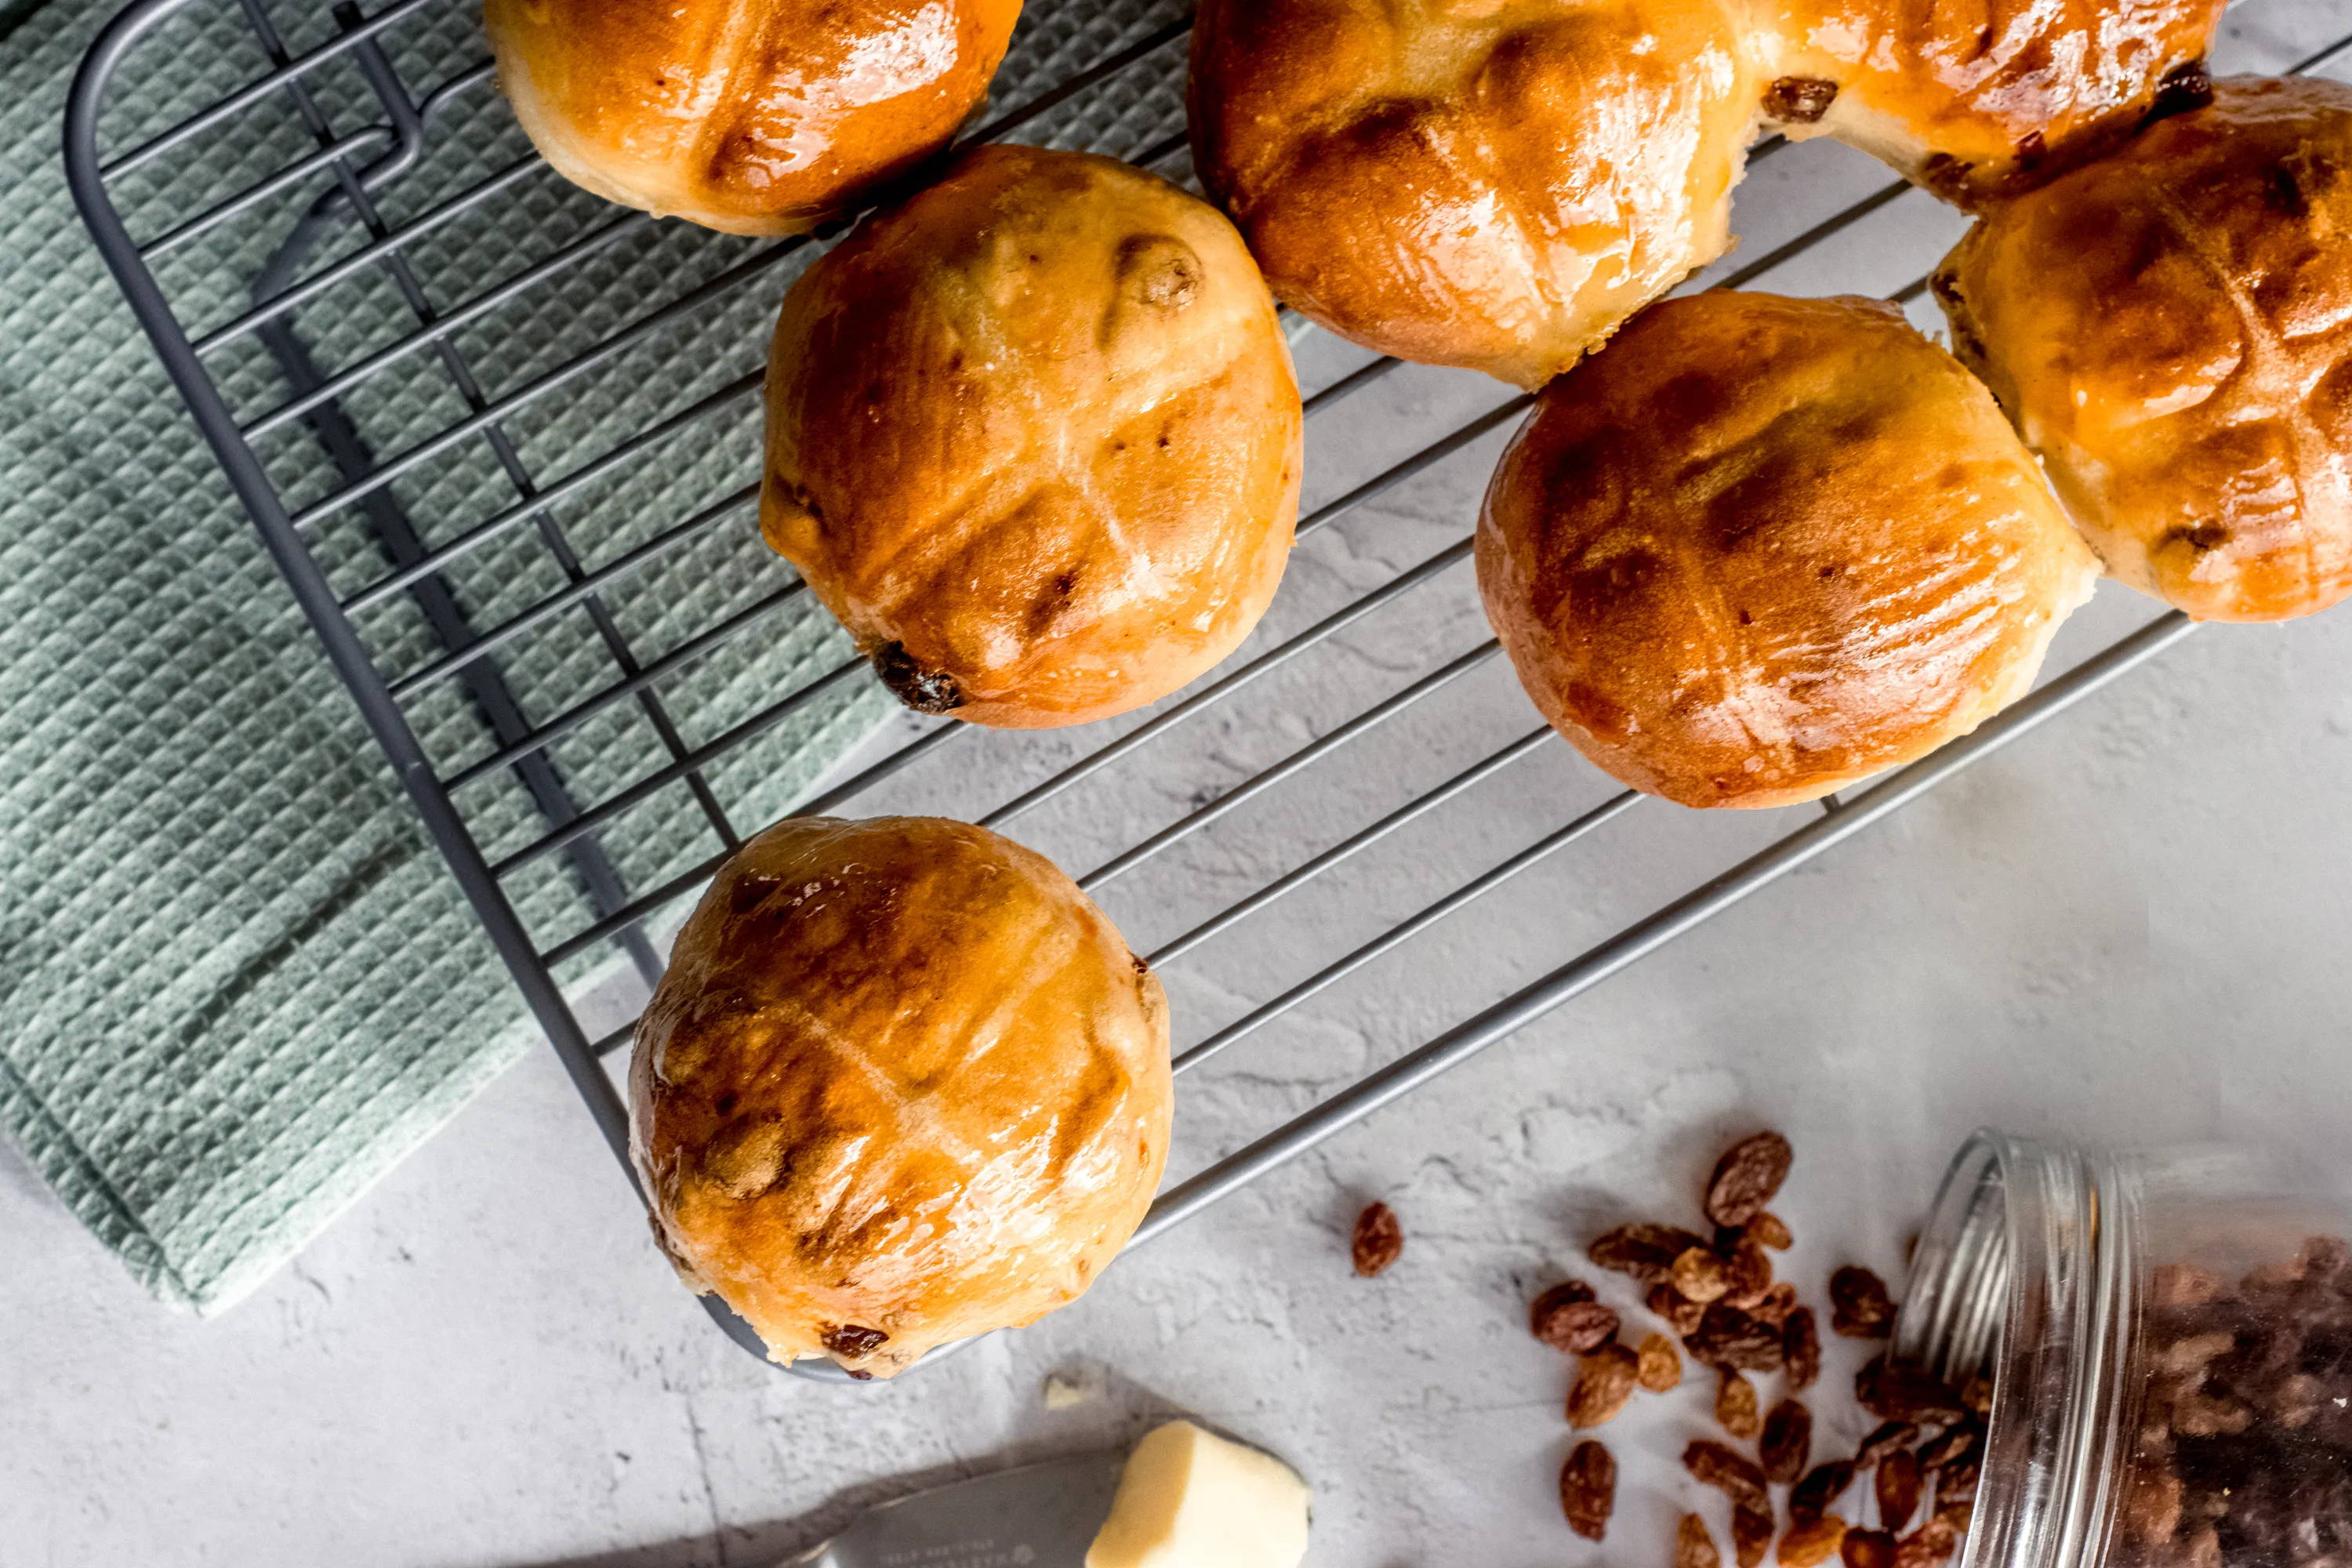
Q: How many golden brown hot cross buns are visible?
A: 7